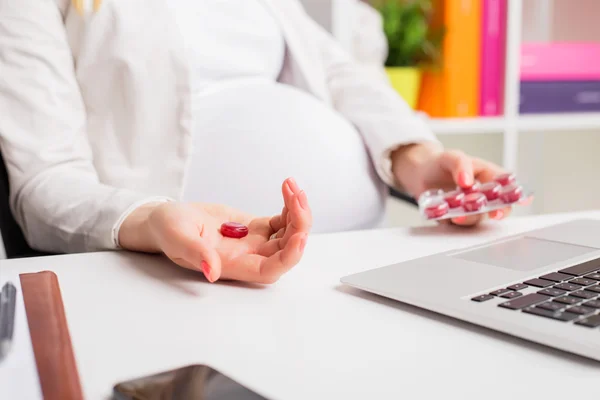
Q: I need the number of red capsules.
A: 8